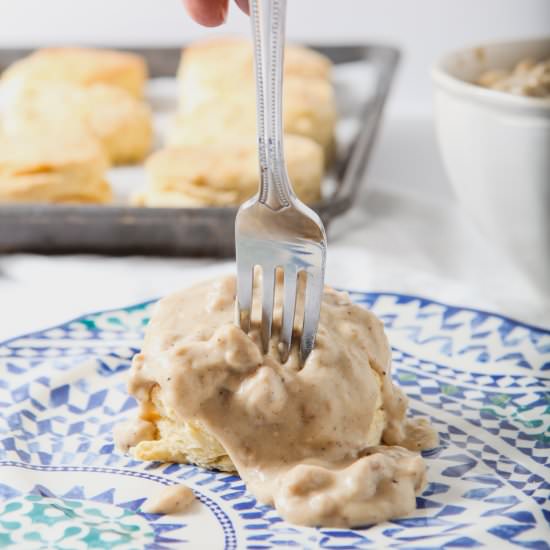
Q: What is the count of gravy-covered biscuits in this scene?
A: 1